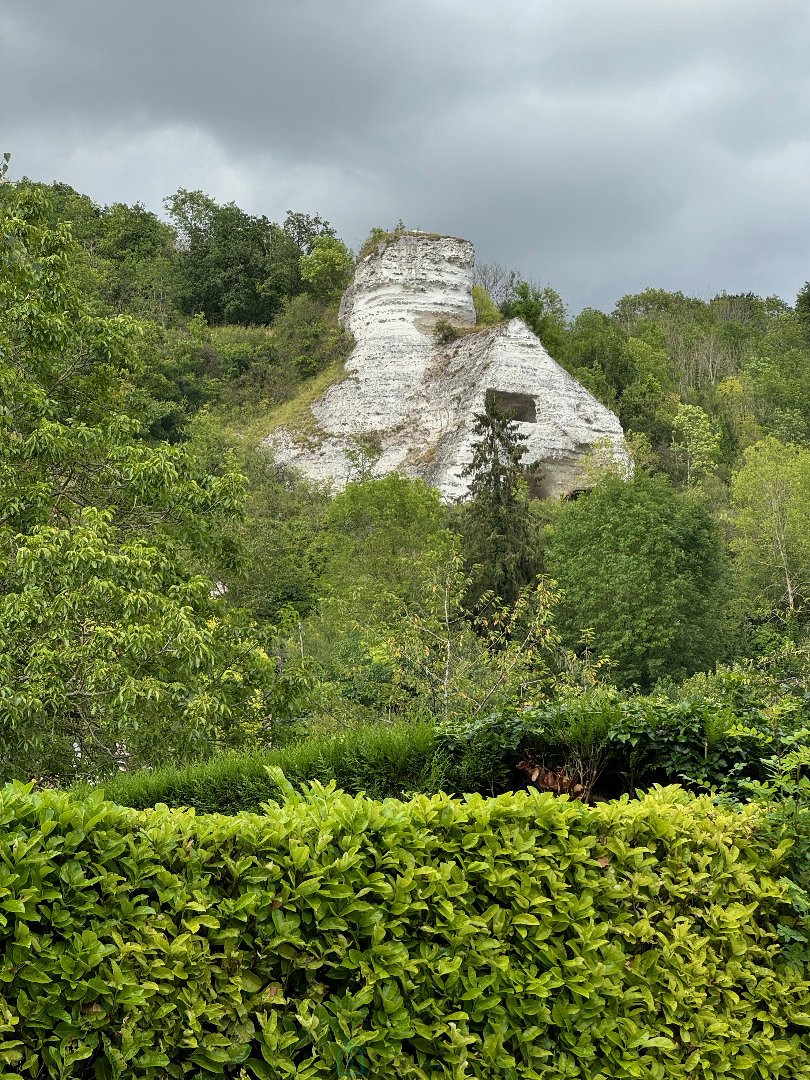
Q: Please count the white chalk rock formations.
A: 1